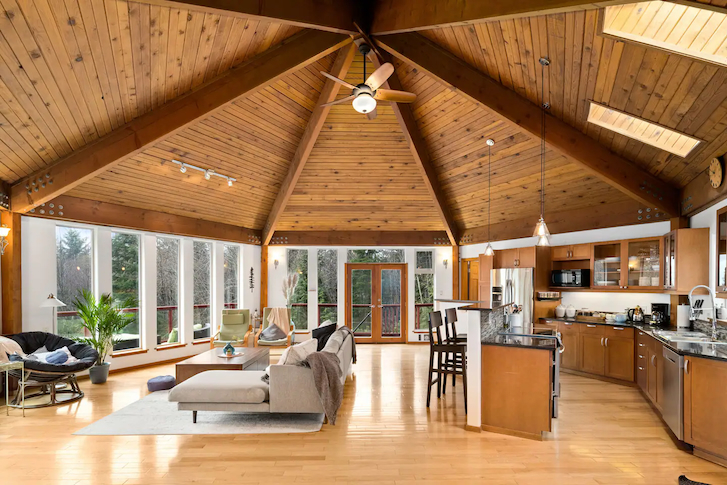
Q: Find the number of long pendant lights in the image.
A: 3